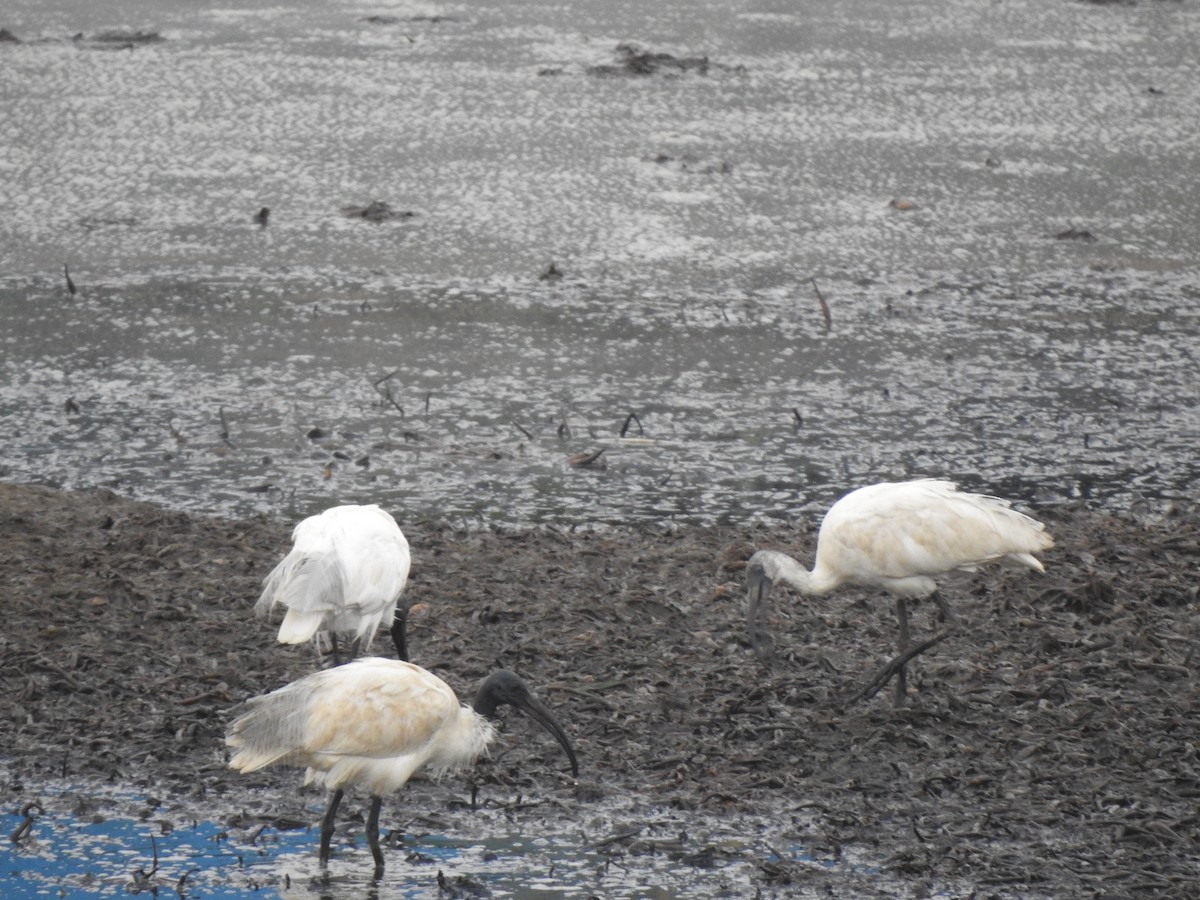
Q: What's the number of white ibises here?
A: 3